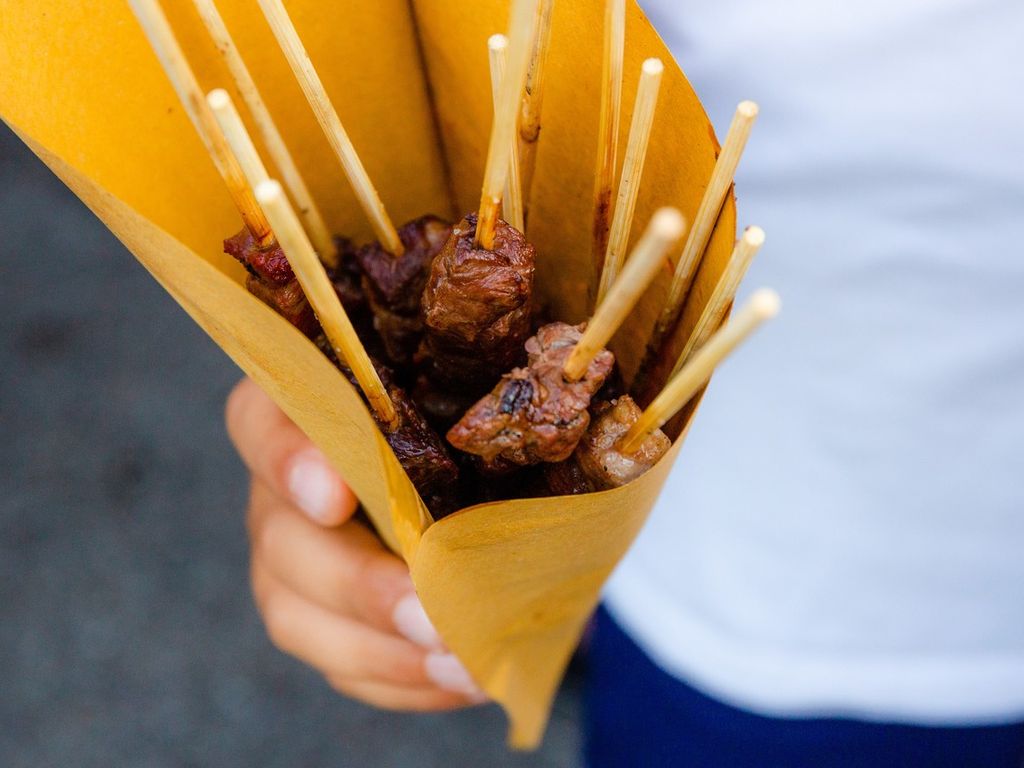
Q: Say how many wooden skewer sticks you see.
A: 14